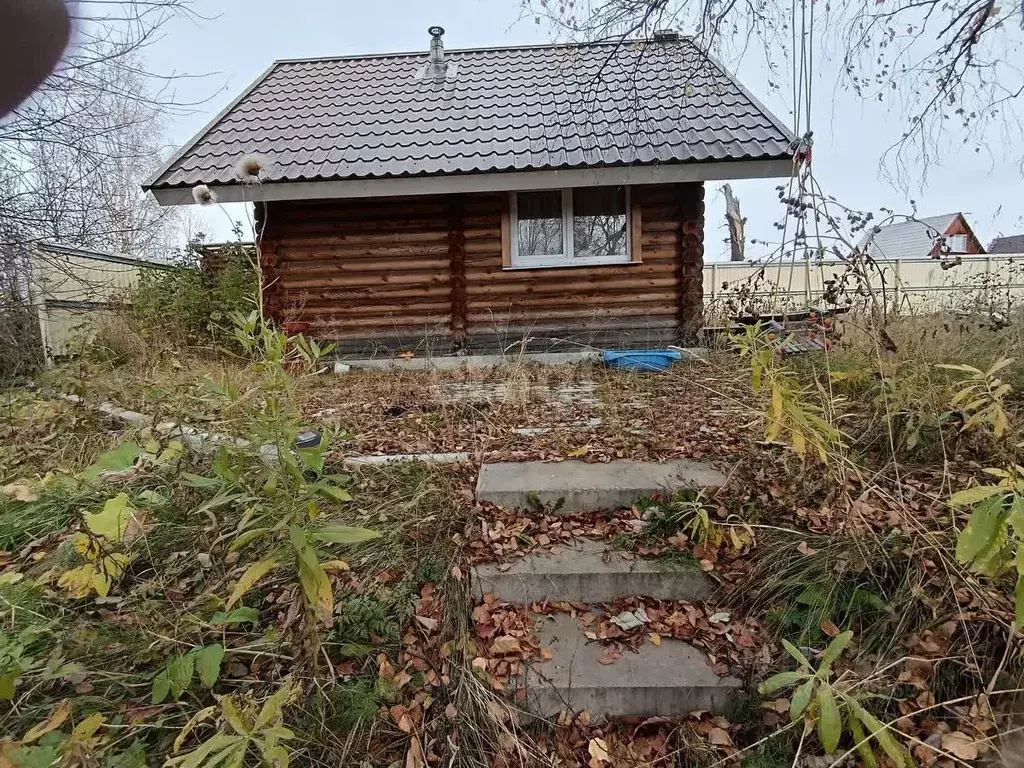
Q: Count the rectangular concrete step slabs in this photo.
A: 3